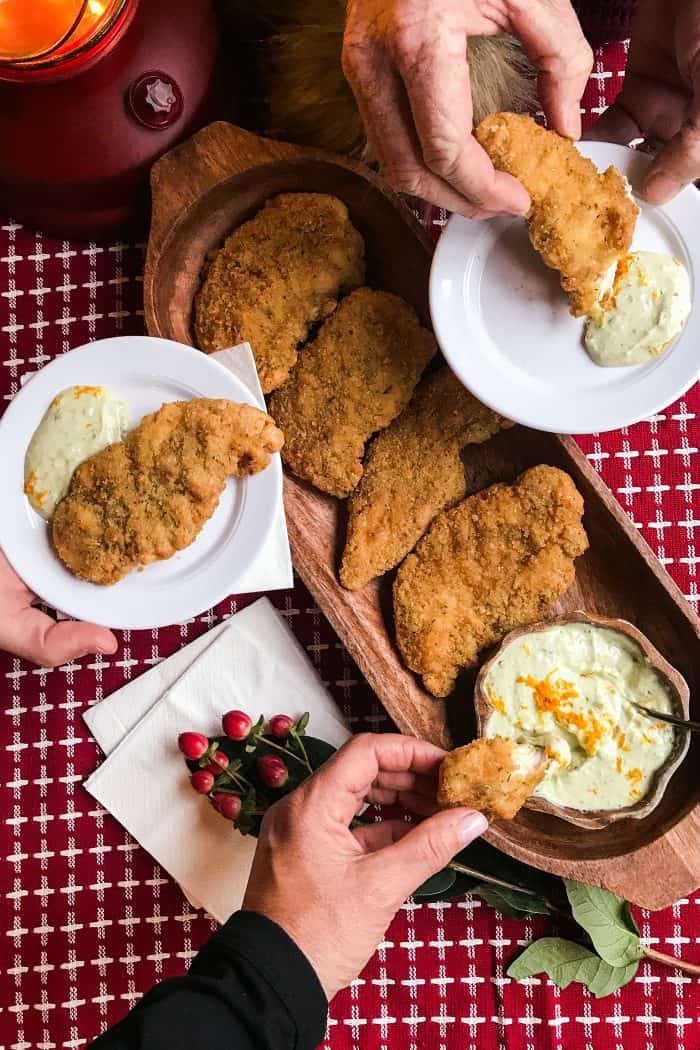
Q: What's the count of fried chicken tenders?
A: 7